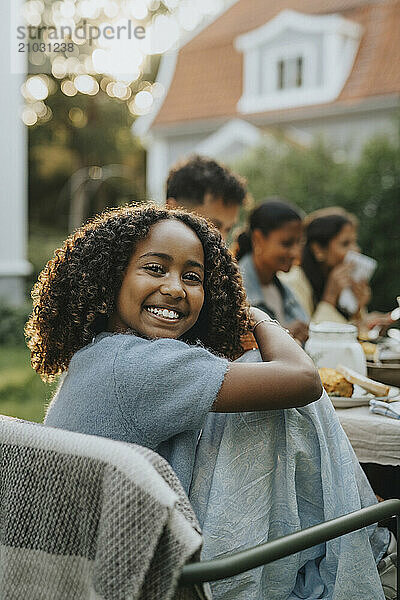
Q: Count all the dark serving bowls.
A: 1